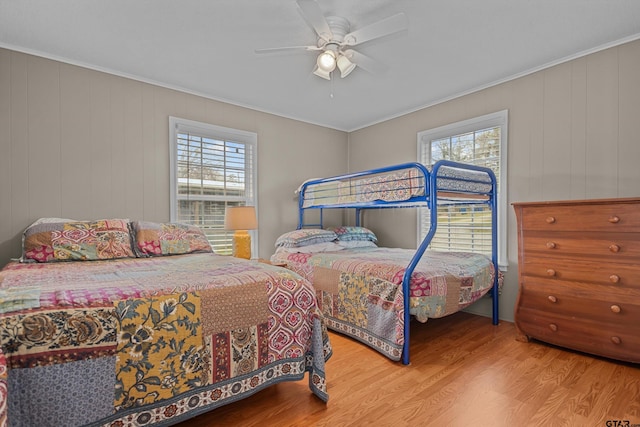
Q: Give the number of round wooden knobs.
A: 10